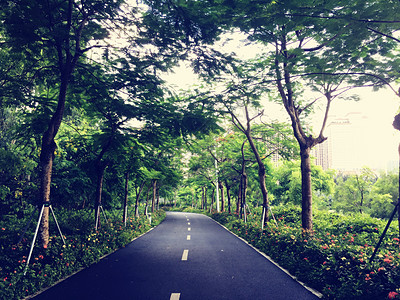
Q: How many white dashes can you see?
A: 7